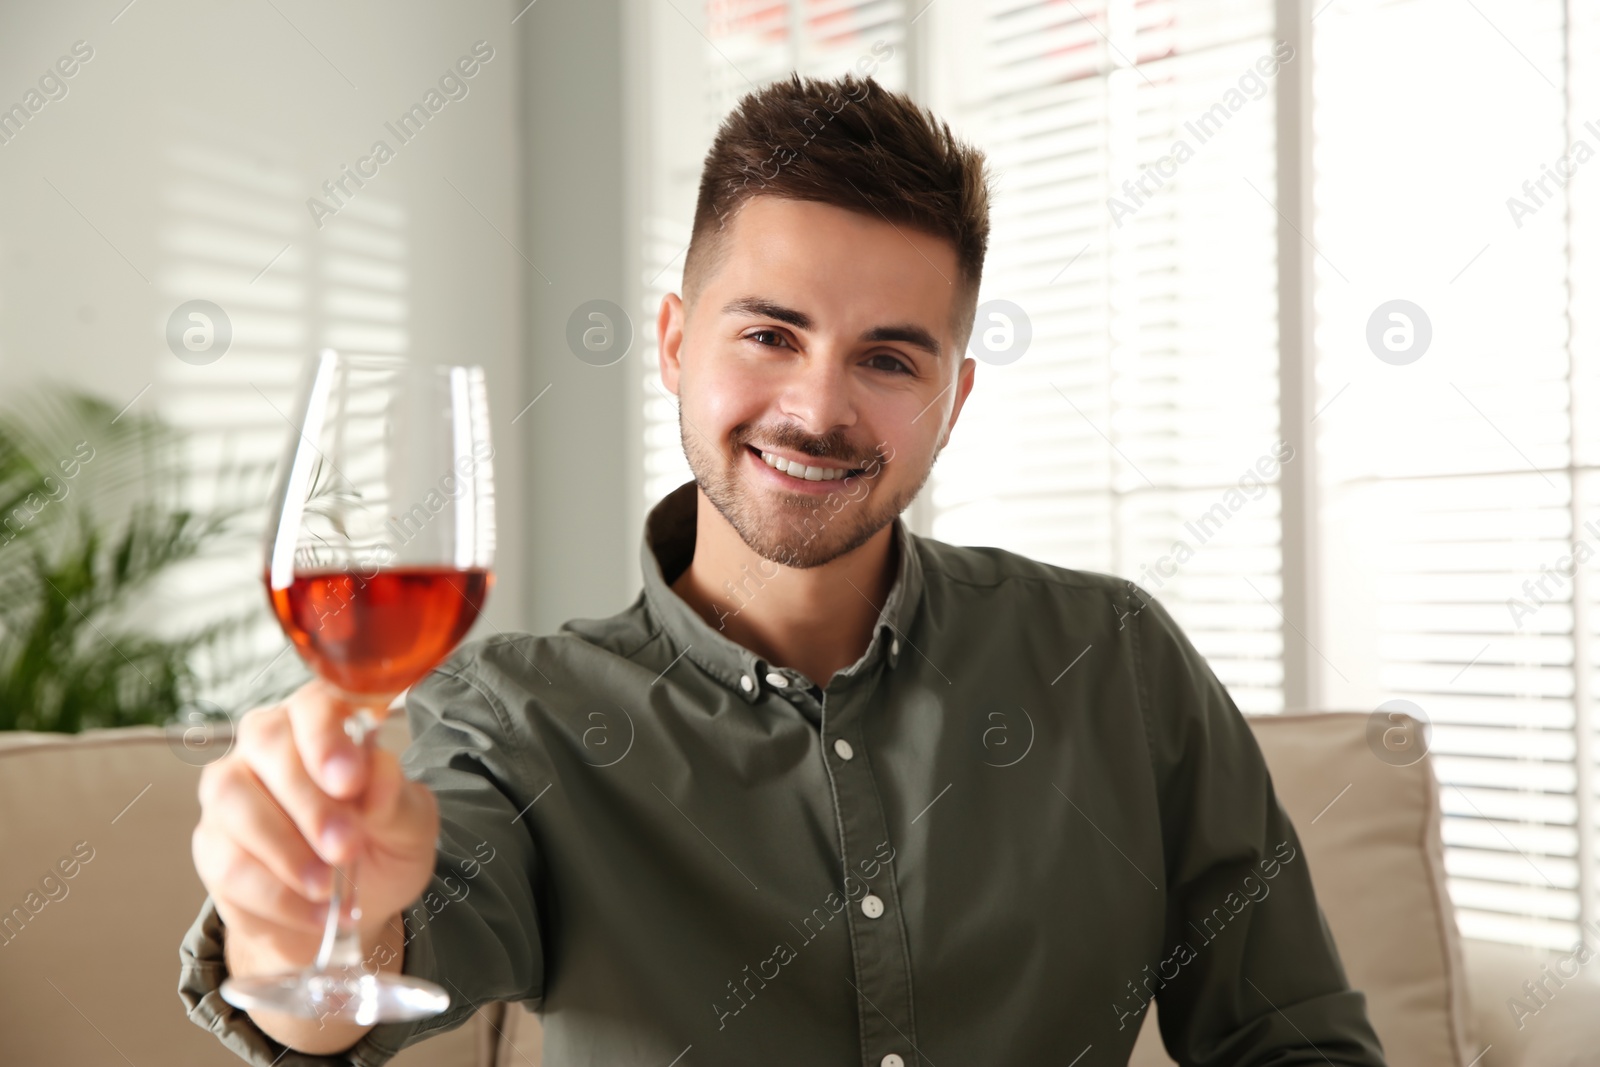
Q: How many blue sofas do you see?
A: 0